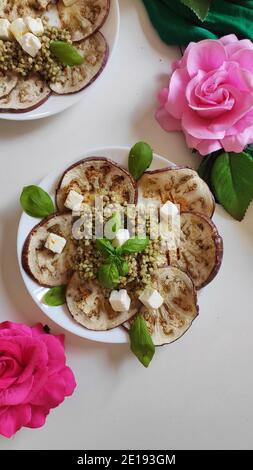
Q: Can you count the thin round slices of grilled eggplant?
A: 11